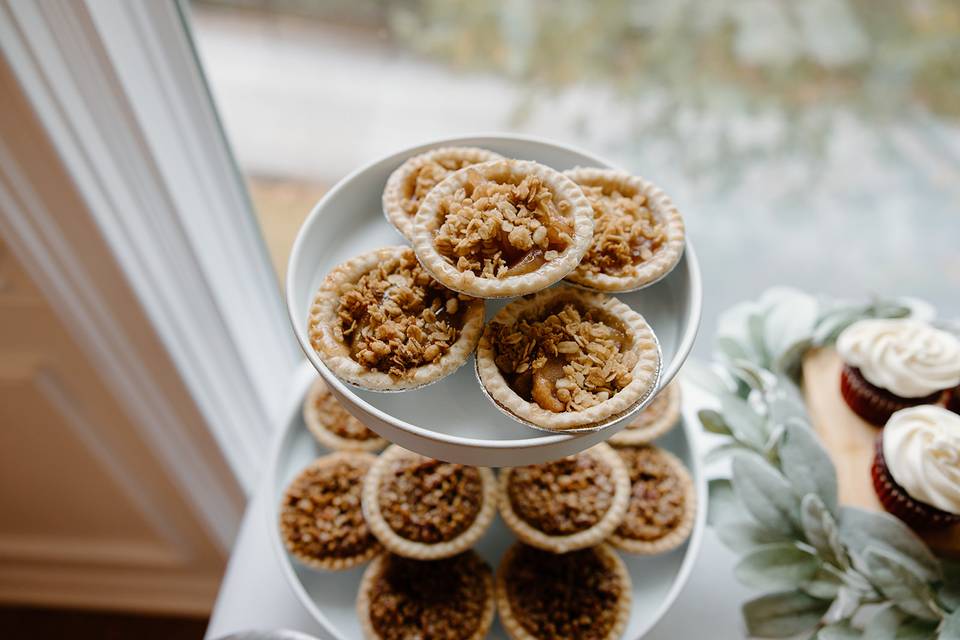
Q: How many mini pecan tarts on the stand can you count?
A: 8